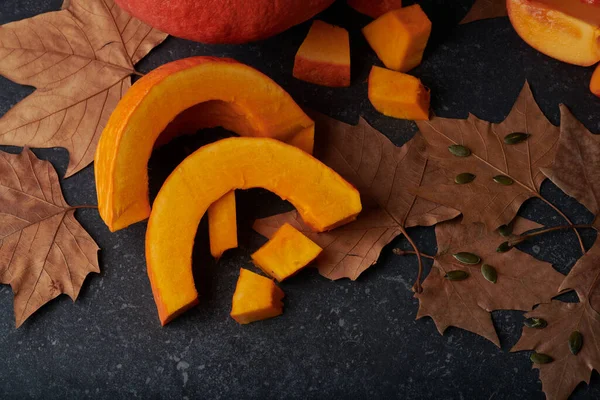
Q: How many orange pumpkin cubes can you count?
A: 5